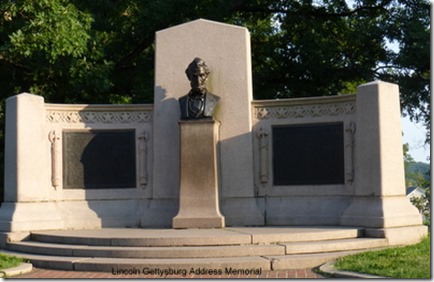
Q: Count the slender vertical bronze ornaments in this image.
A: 4